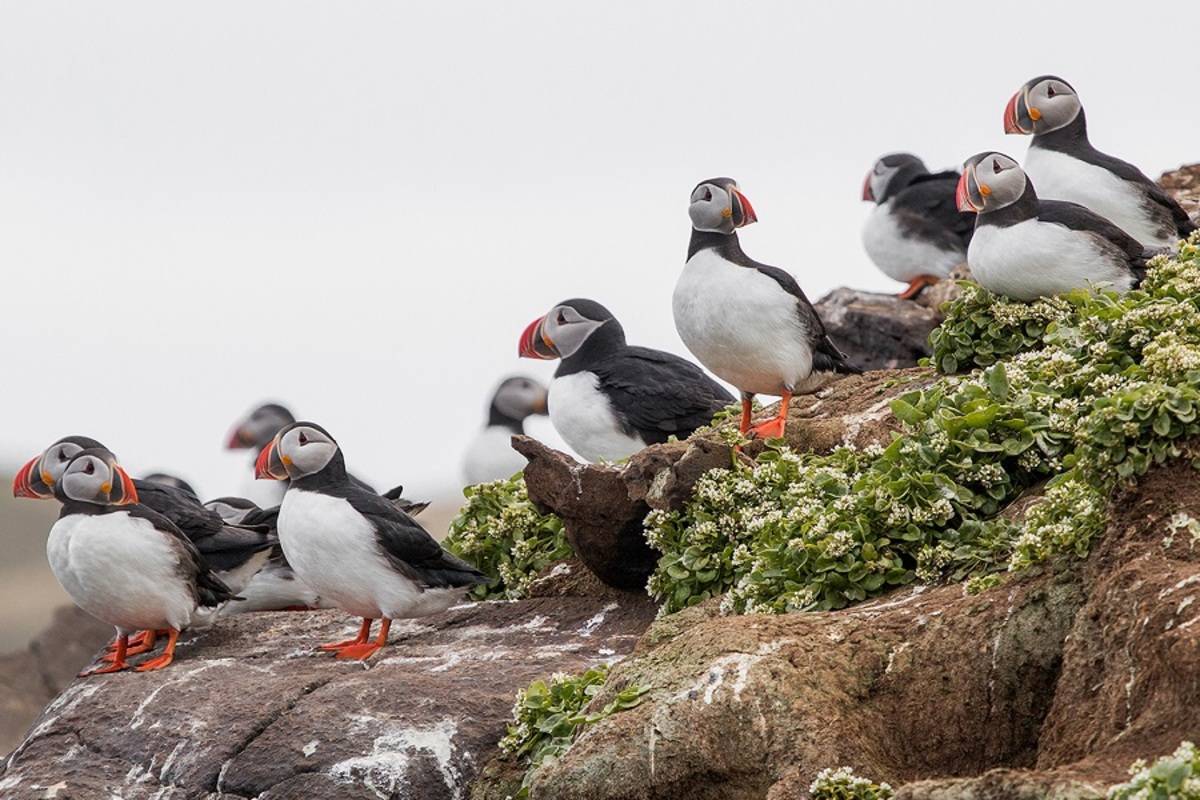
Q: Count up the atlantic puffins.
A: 12